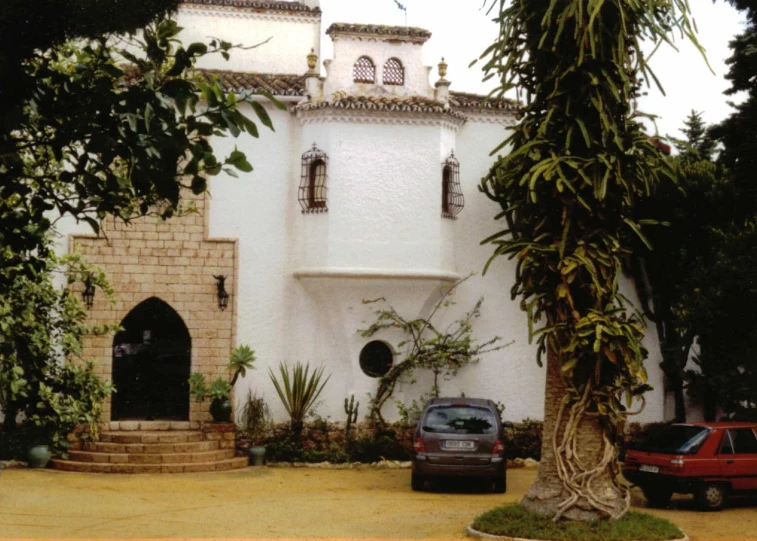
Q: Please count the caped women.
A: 0